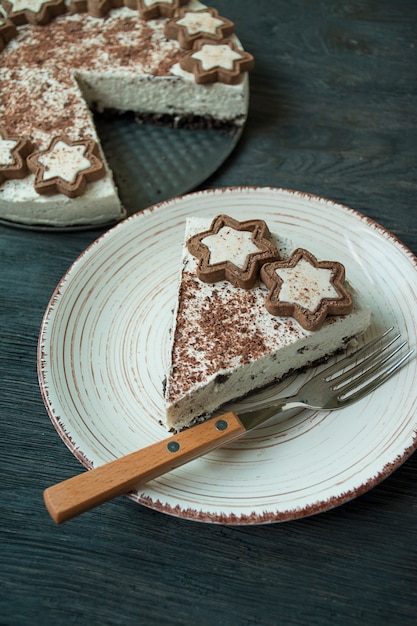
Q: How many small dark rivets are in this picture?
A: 2